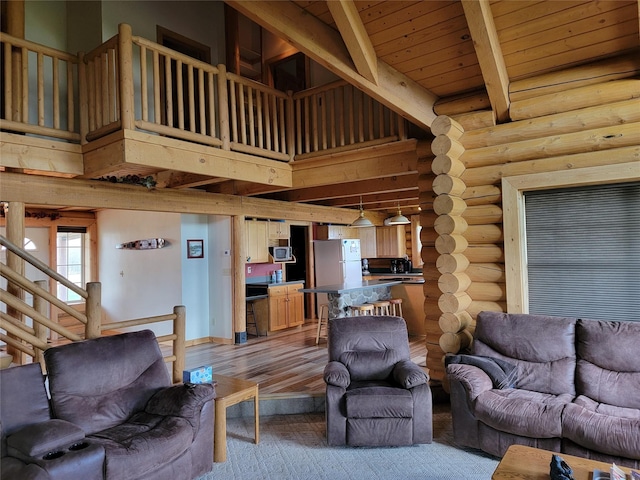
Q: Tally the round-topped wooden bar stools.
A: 4